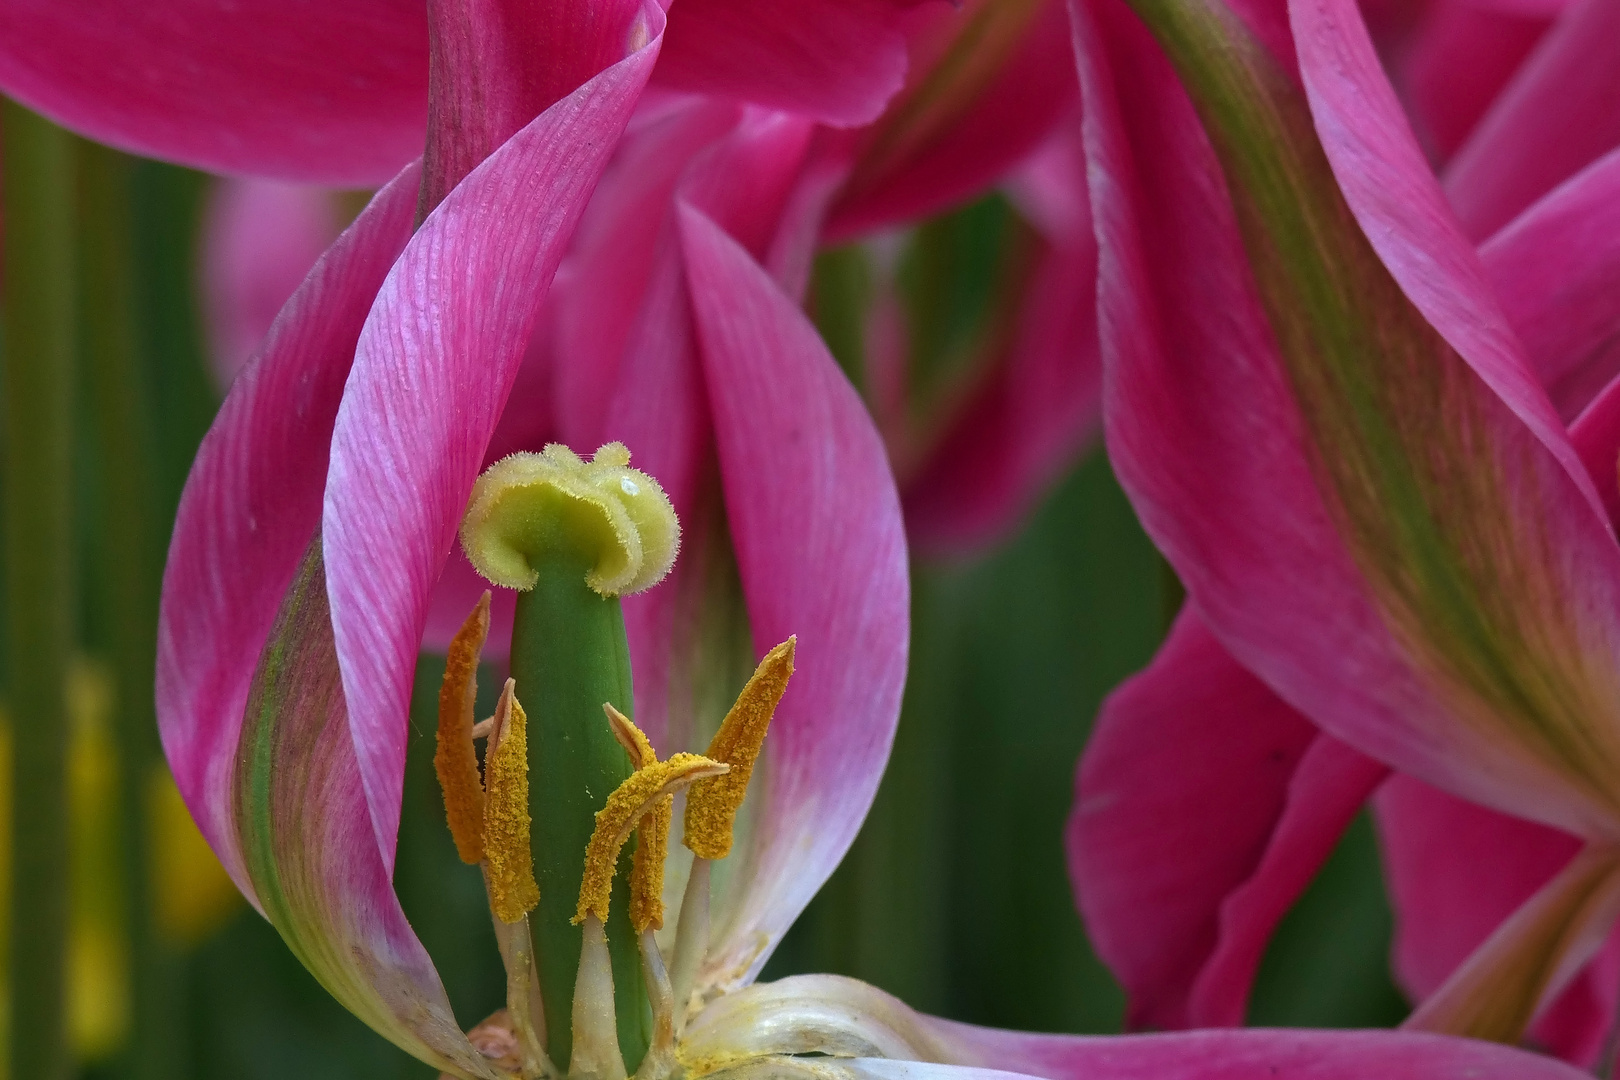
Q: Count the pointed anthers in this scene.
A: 5